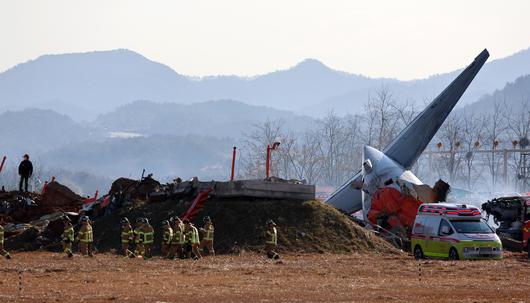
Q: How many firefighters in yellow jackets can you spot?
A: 11